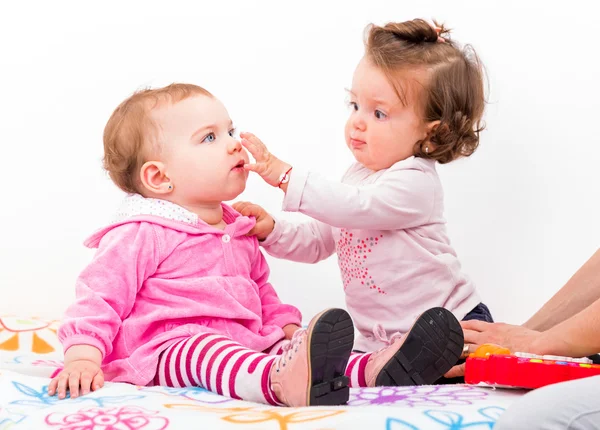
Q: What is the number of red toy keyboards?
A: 1